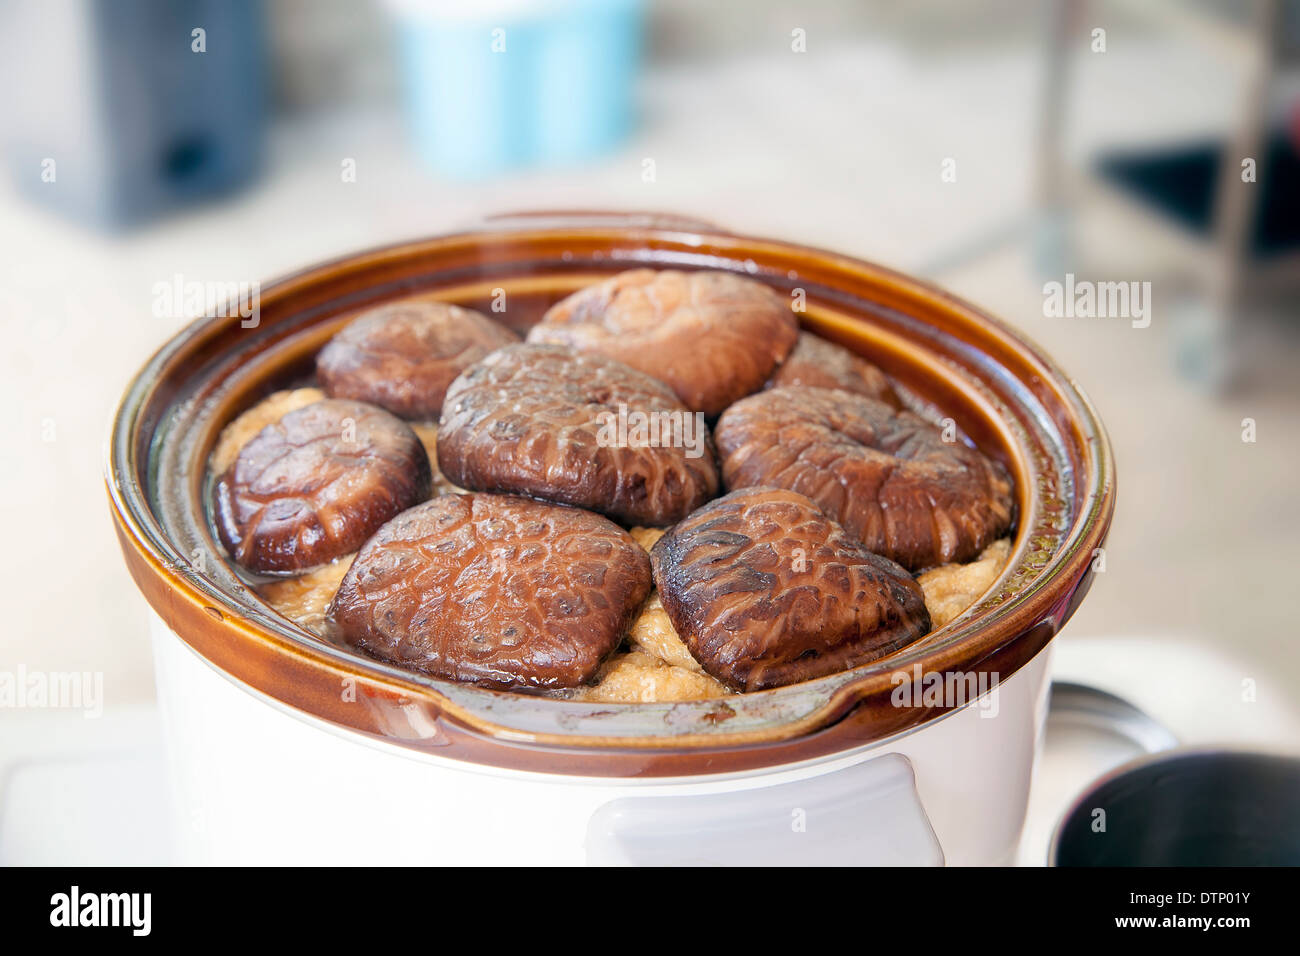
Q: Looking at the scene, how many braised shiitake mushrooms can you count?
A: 8